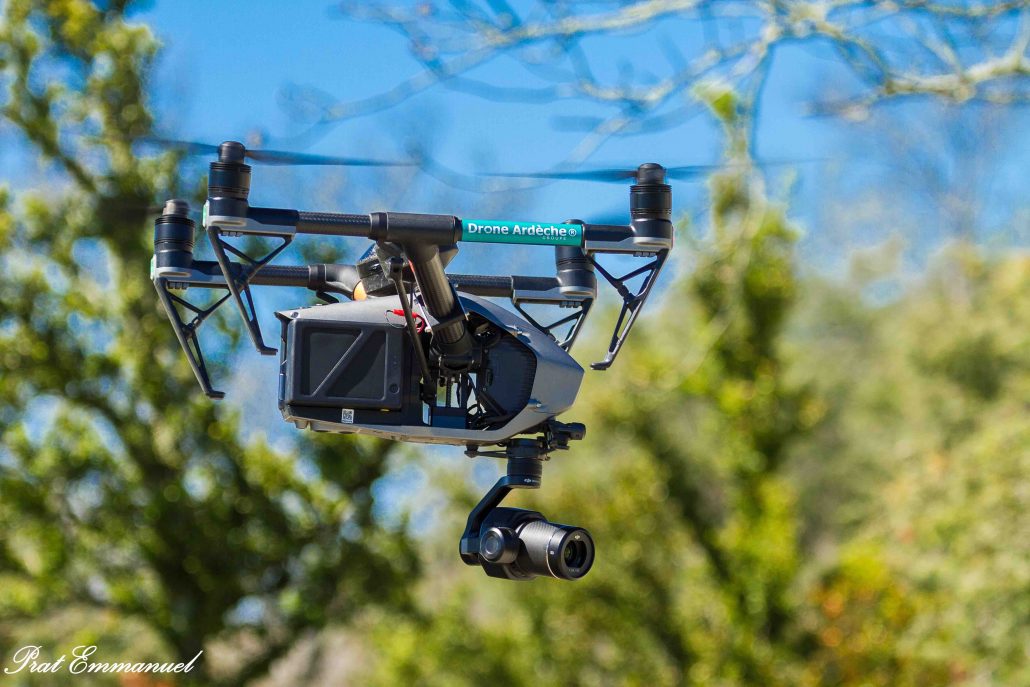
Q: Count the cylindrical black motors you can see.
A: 4